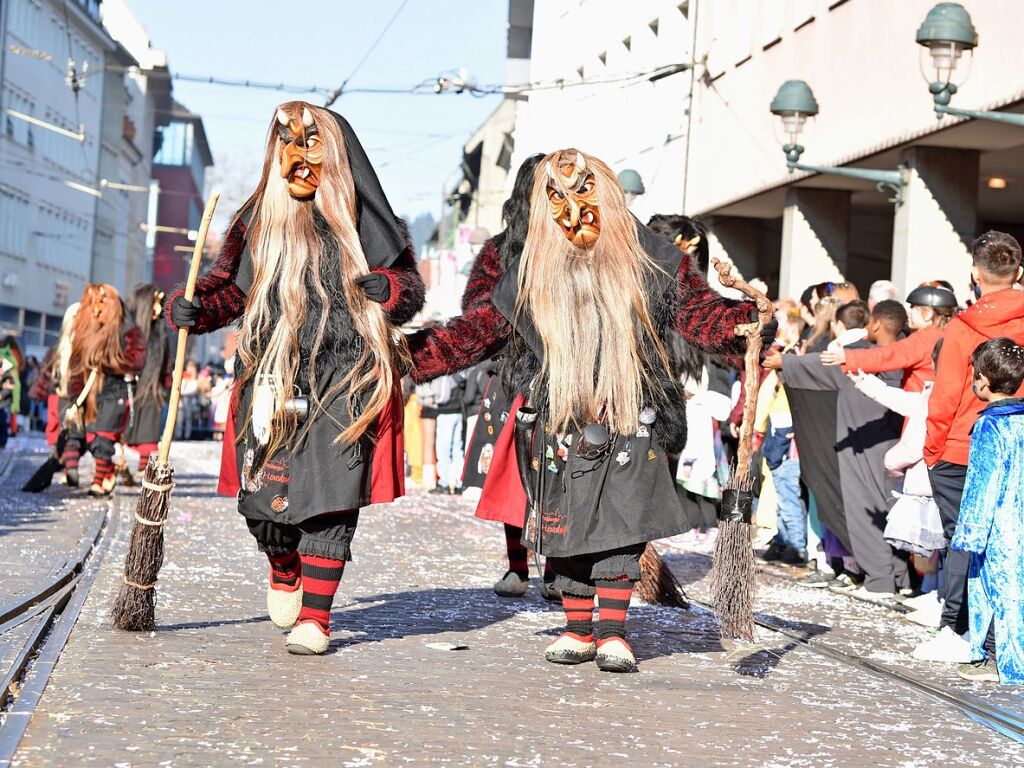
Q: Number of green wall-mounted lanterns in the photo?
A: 3